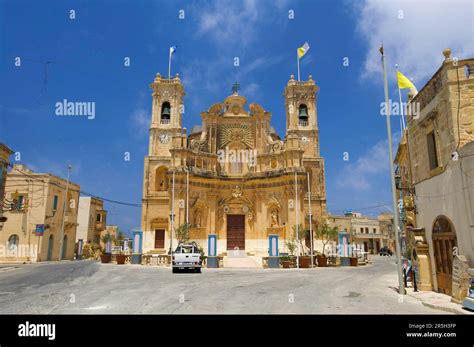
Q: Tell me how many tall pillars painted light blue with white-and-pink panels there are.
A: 4